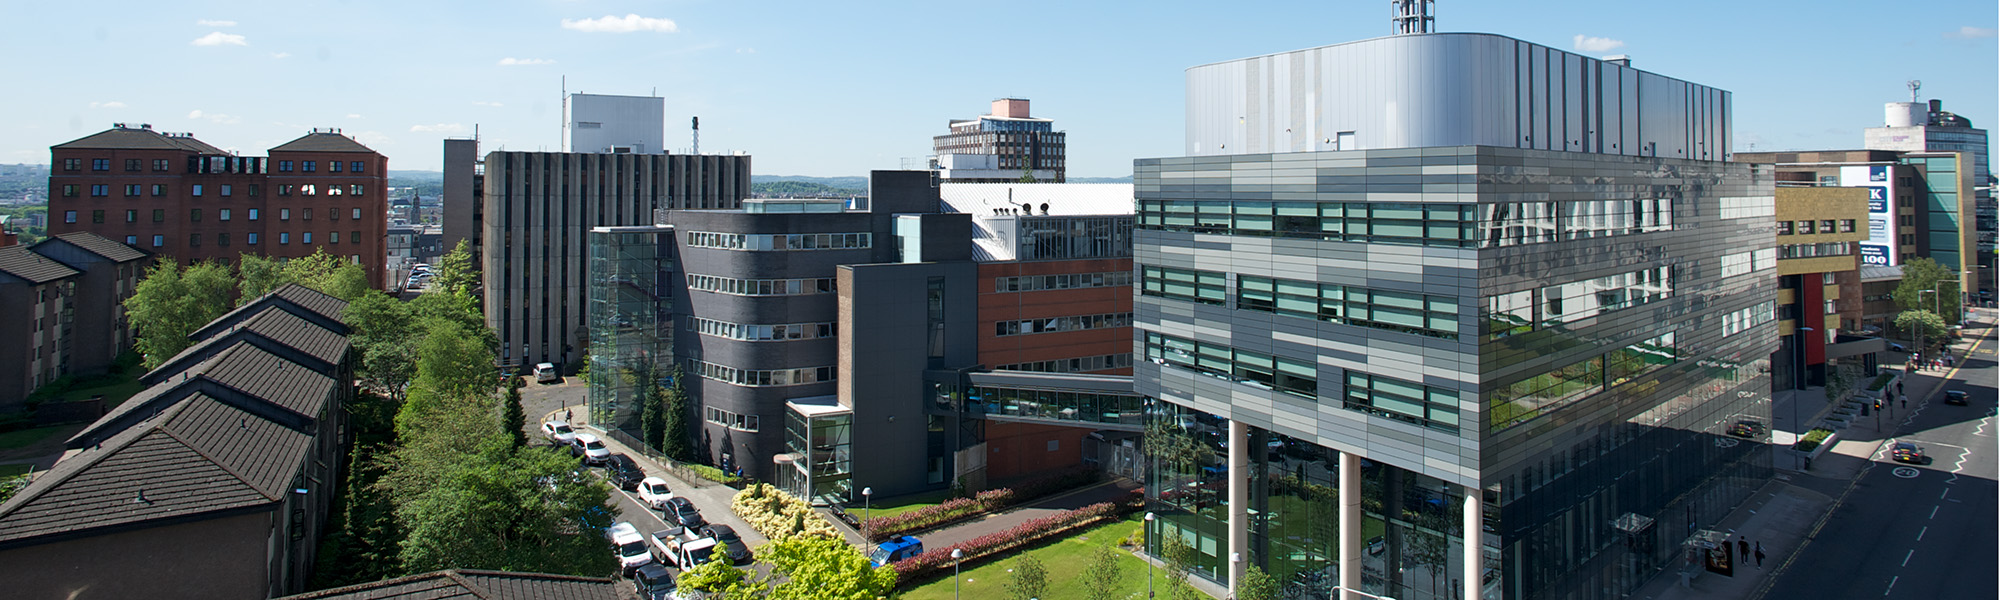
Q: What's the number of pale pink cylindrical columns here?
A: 3